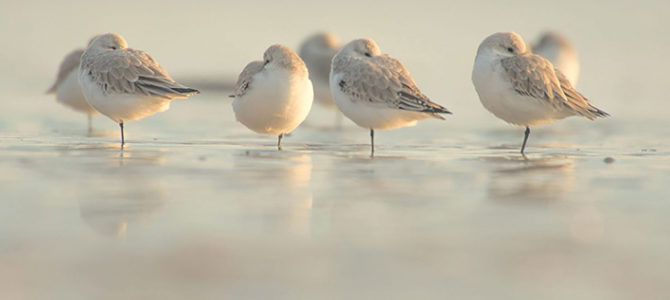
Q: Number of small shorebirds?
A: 7